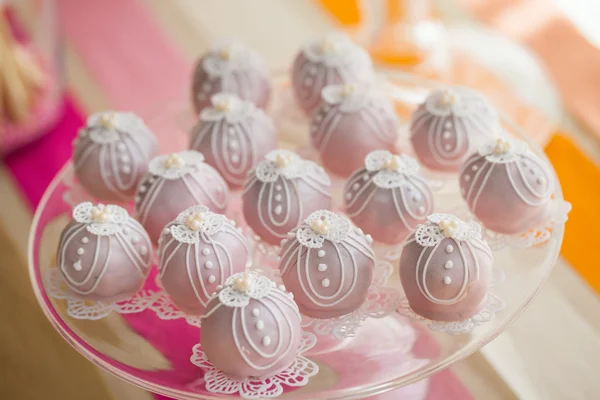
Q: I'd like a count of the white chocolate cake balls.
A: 15